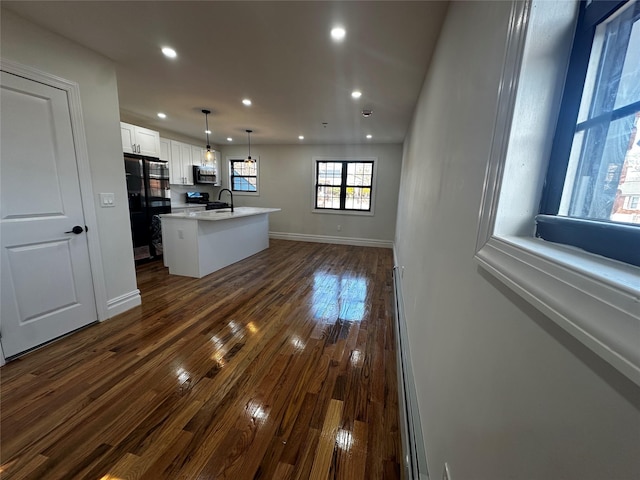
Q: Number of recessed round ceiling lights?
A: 9